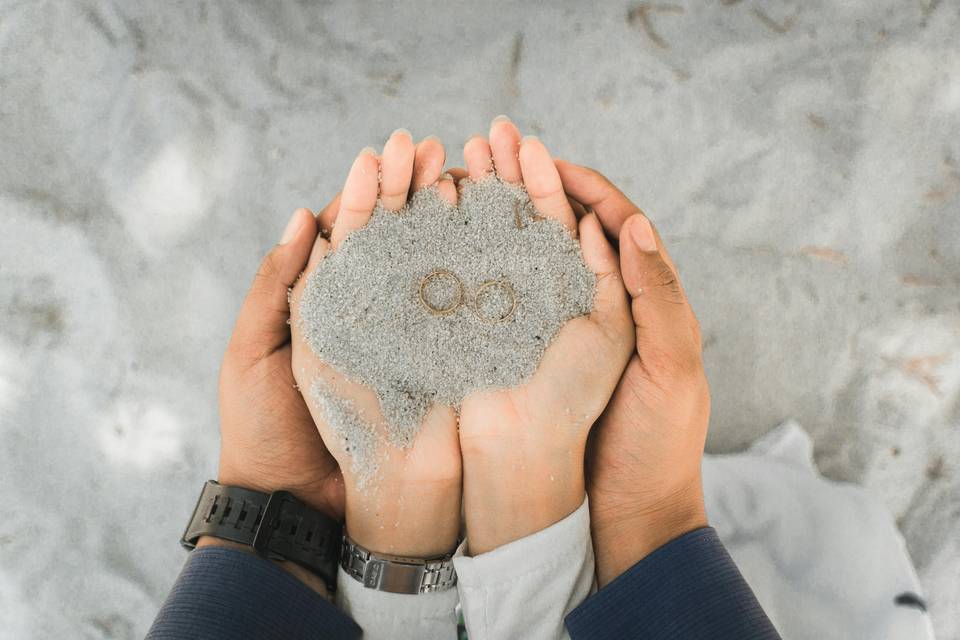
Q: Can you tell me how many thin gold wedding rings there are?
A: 2